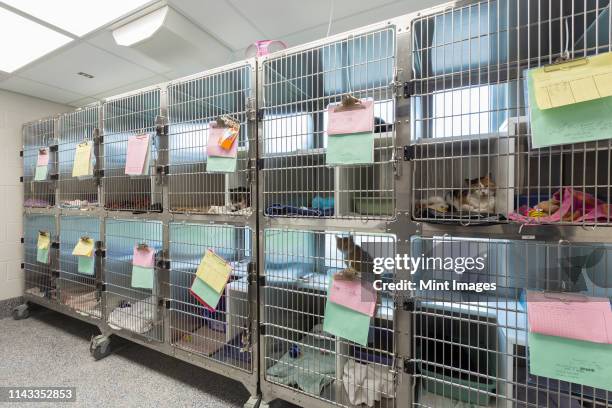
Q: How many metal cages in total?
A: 12